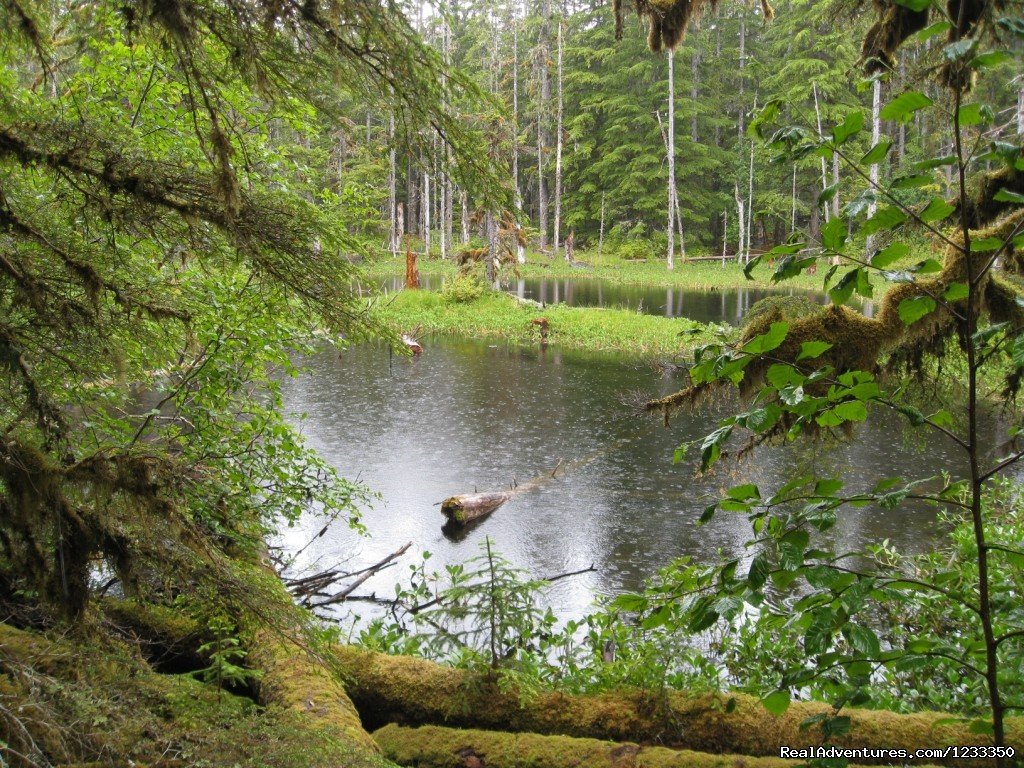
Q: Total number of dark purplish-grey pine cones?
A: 0